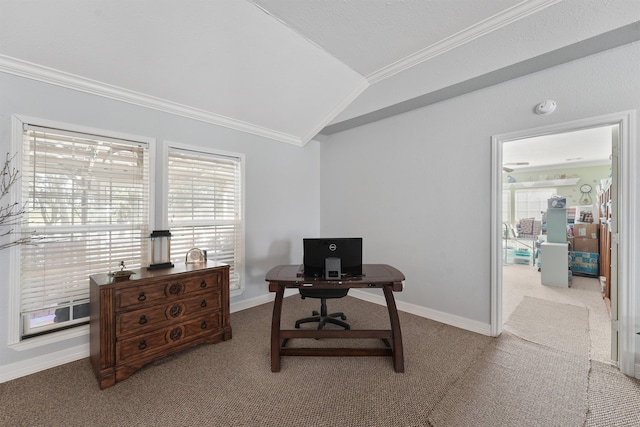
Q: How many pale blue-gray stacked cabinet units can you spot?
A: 2